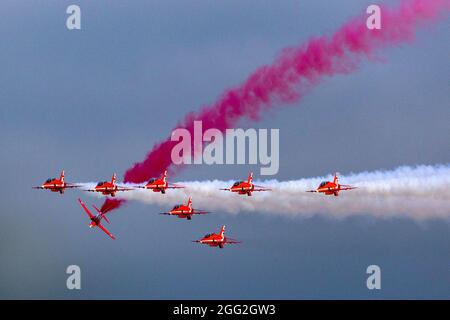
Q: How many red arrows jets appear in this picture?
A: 8